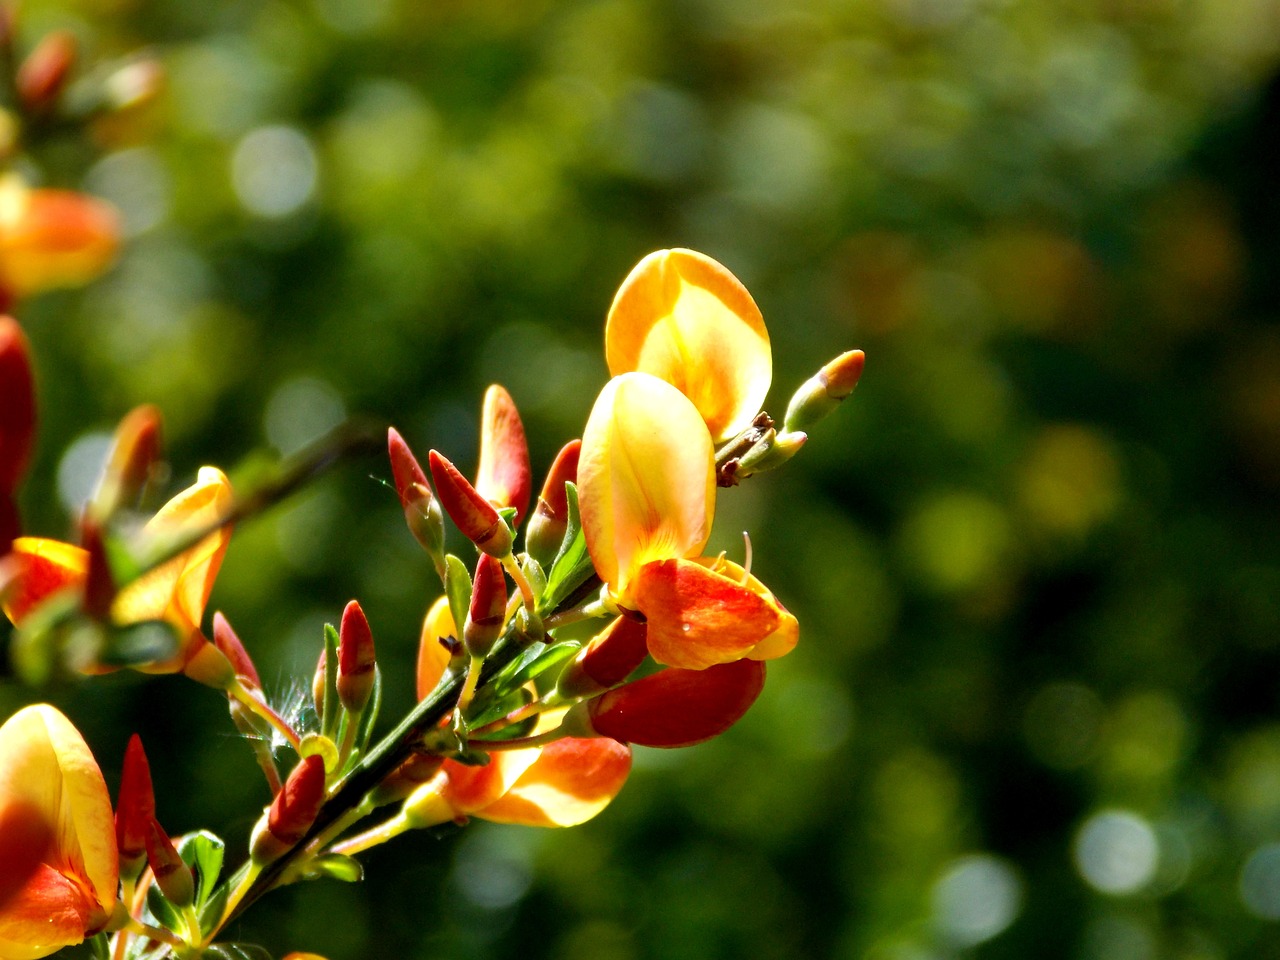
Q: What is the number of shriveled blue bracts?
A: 0